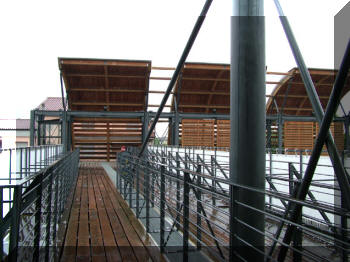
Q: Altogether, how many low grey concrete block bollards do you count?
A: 0